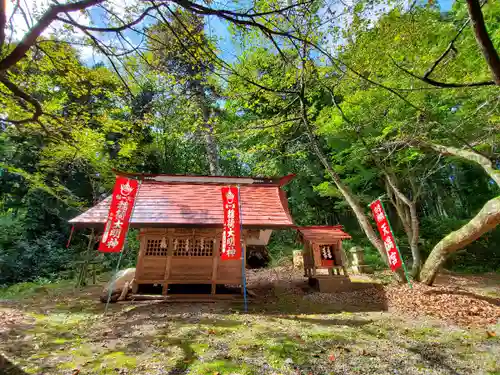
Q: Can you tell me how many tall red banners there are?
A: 3